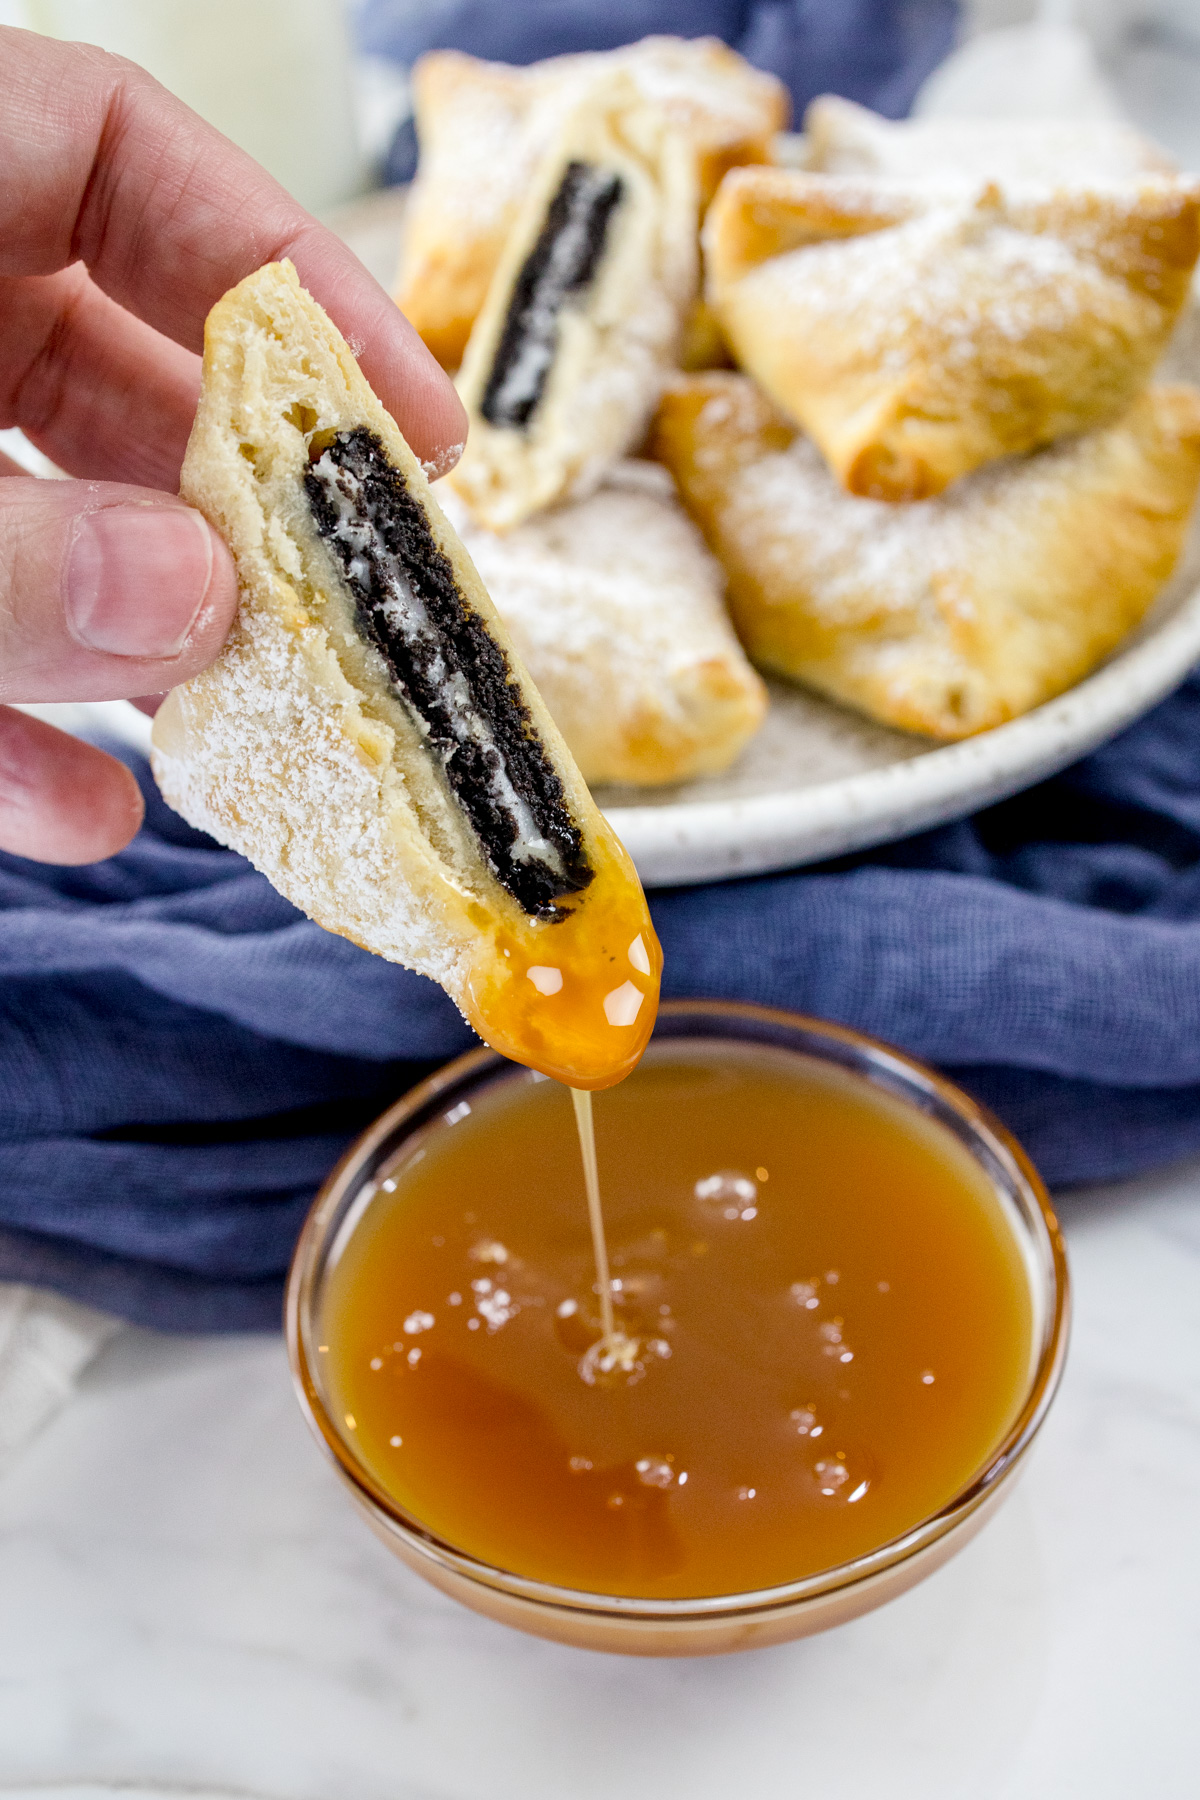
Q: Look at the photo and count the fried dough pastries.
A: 7